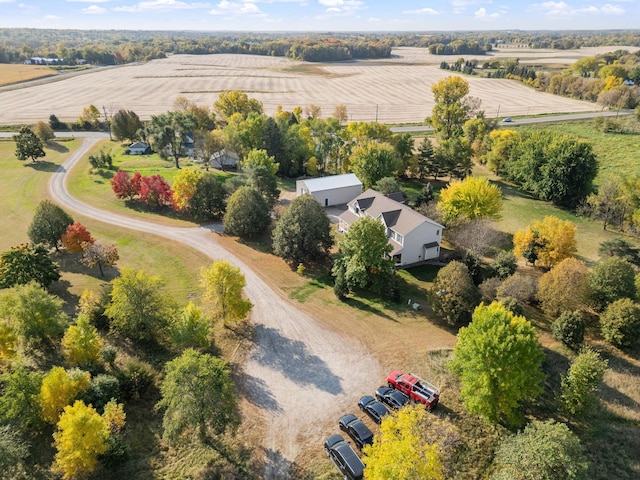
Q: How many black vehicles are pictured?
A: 4